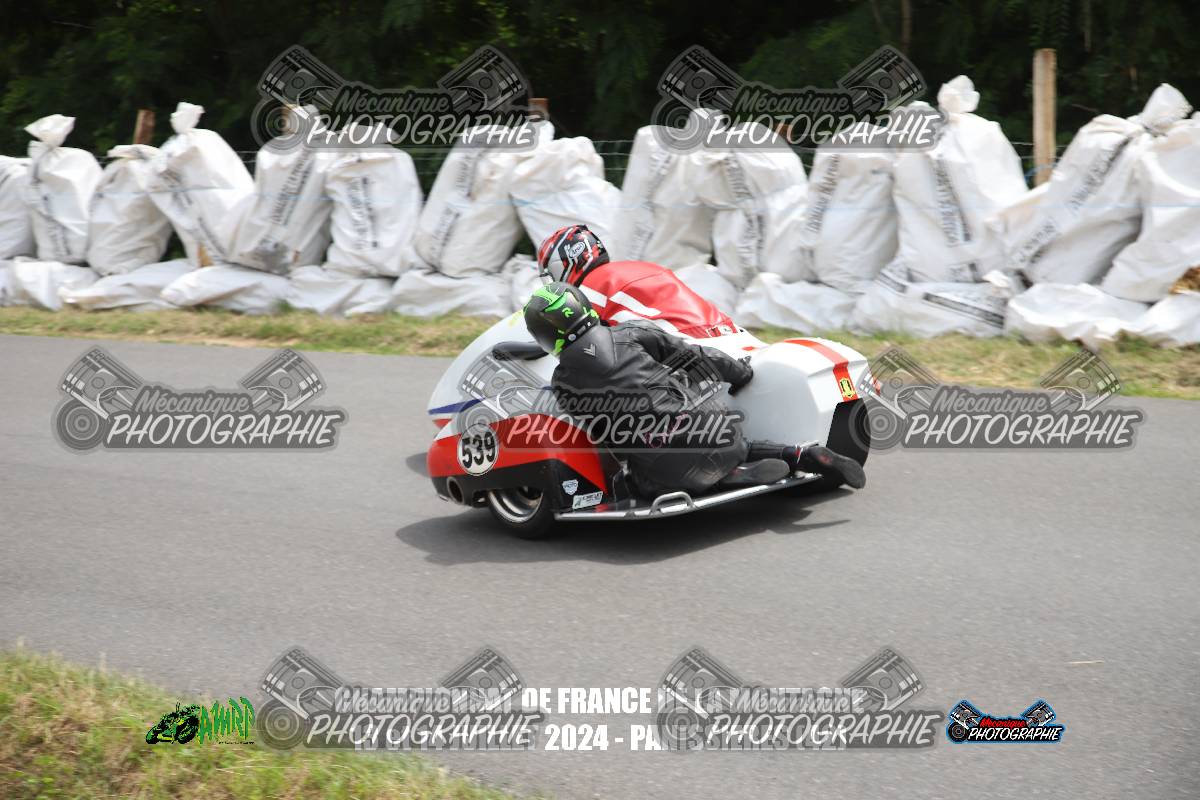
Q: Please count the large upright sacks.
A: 14